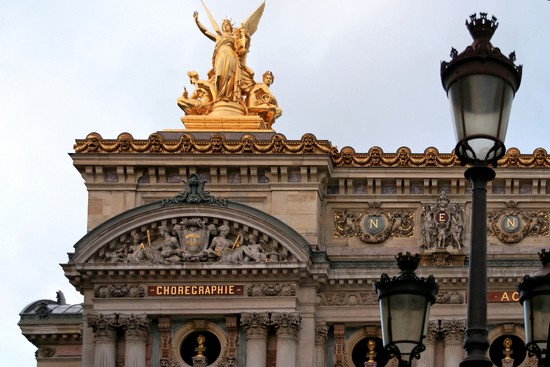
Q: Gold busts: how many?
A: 3